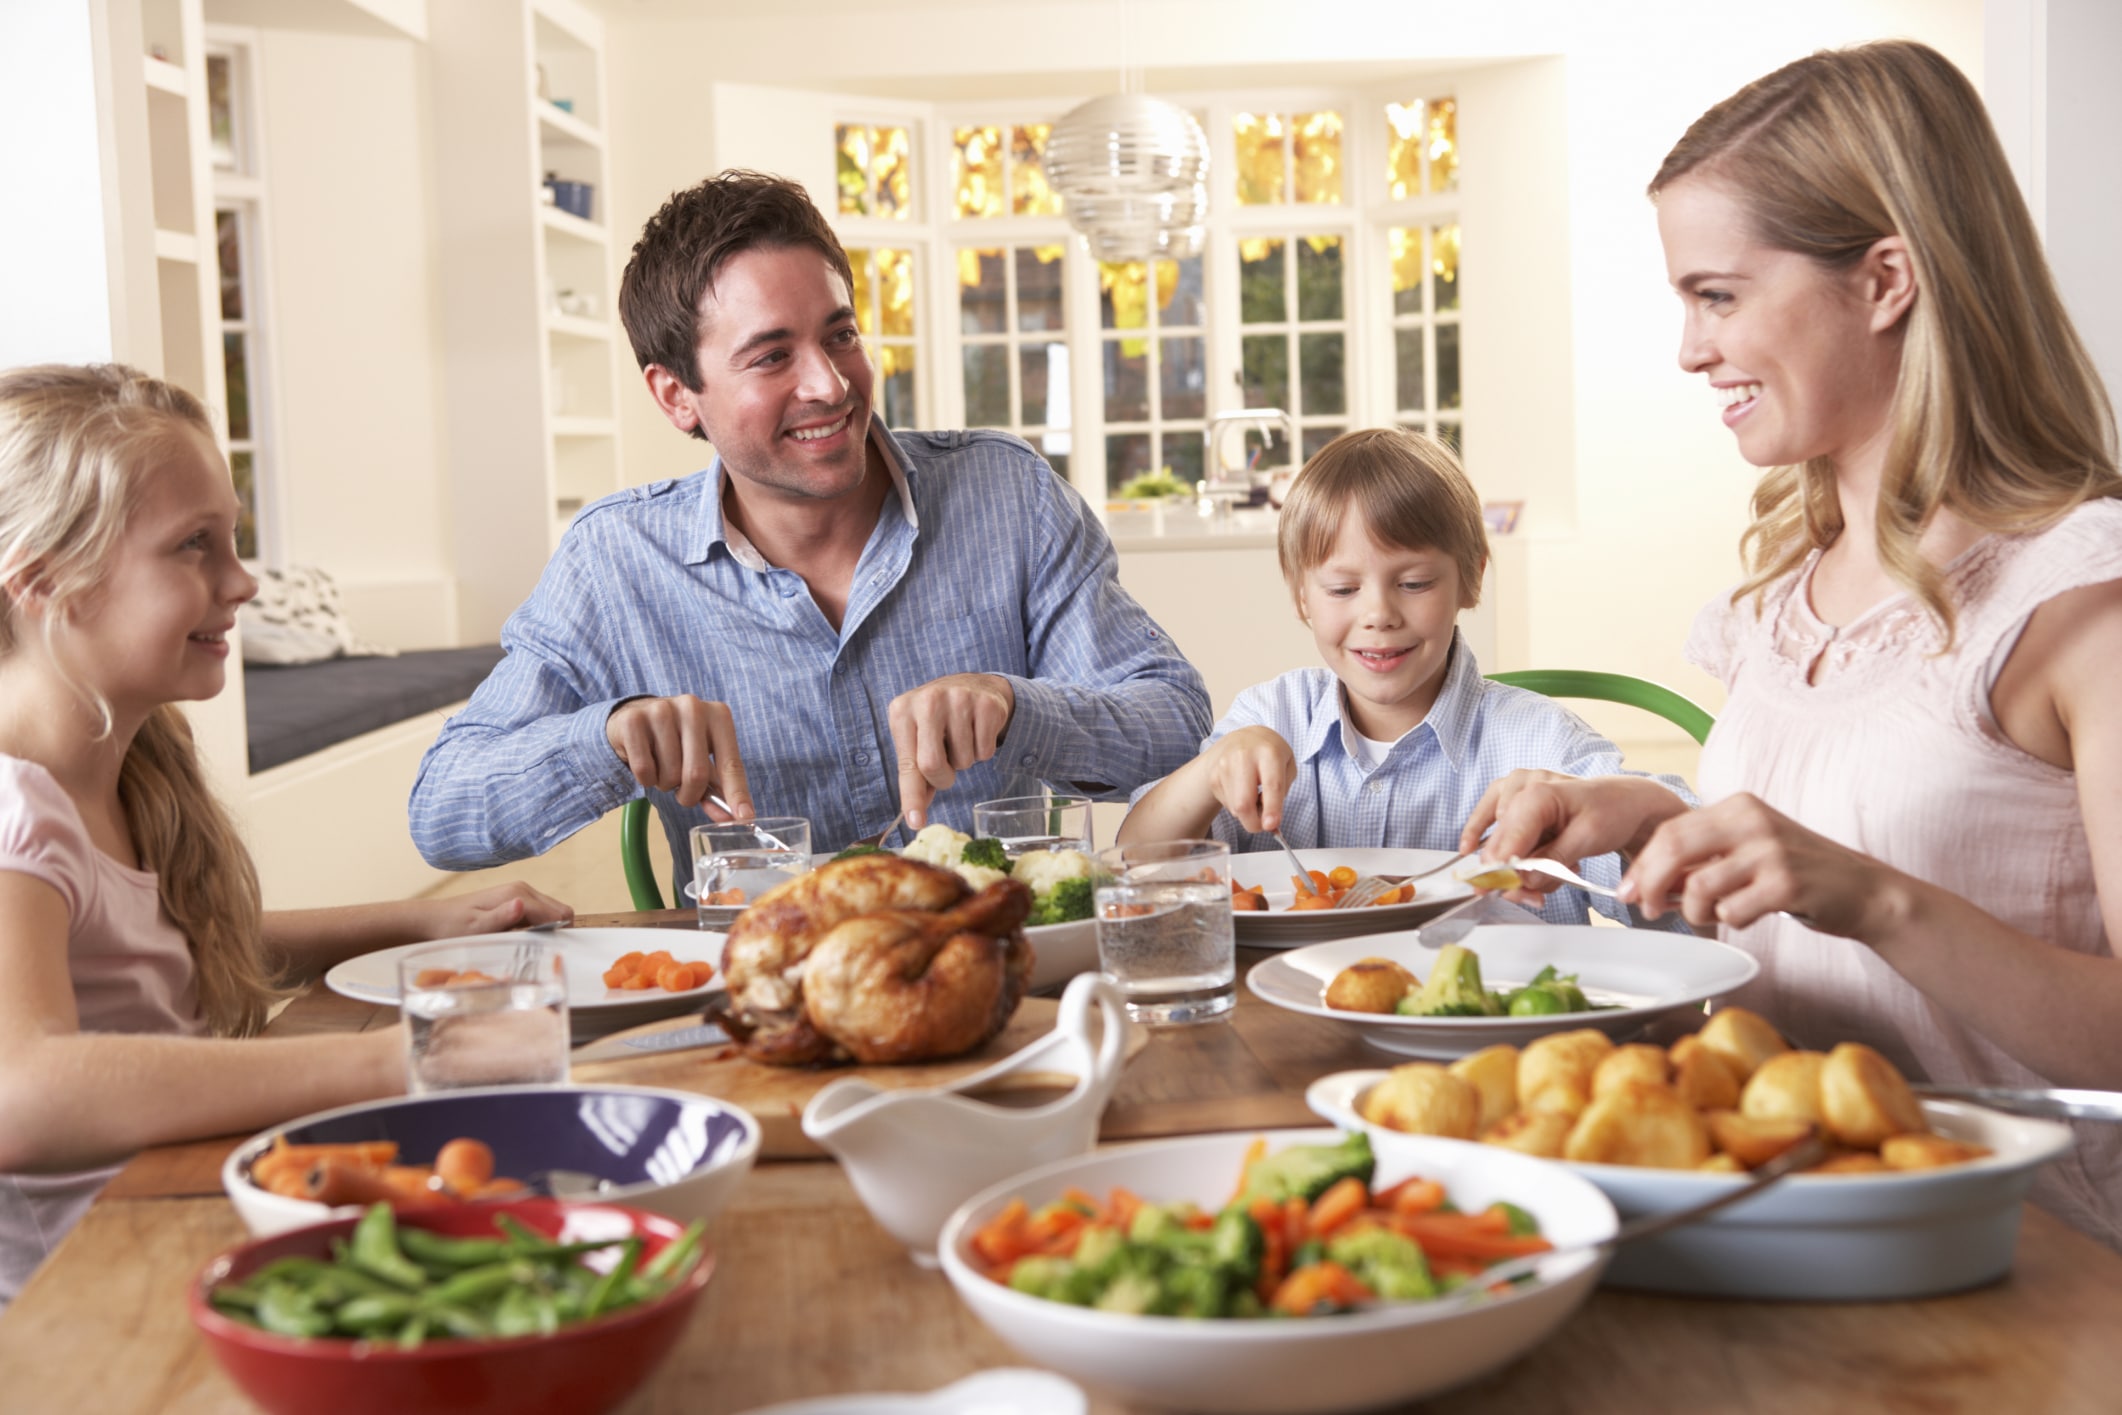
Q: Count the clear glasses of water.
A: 4